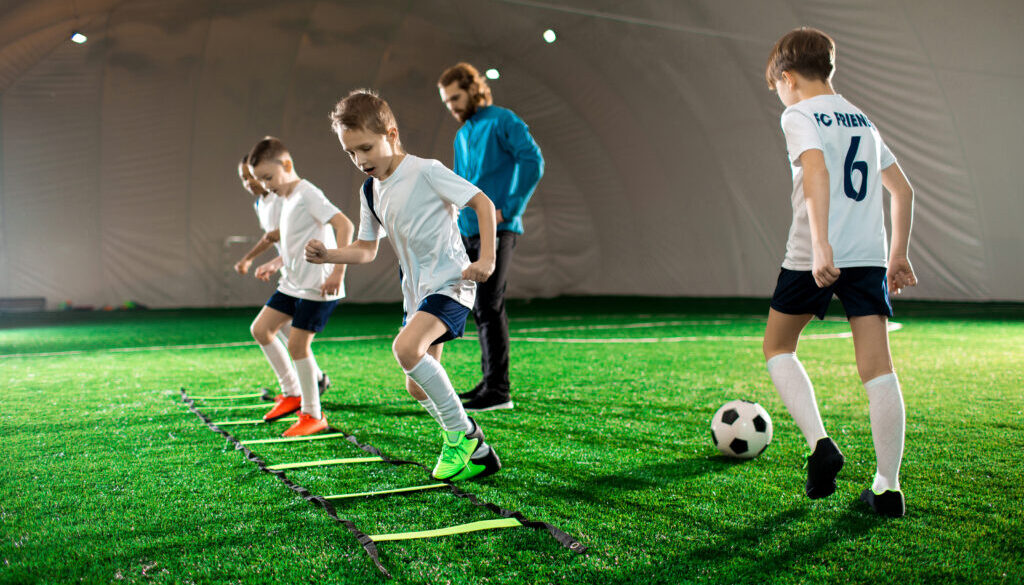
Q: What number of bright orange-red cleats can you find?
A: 2